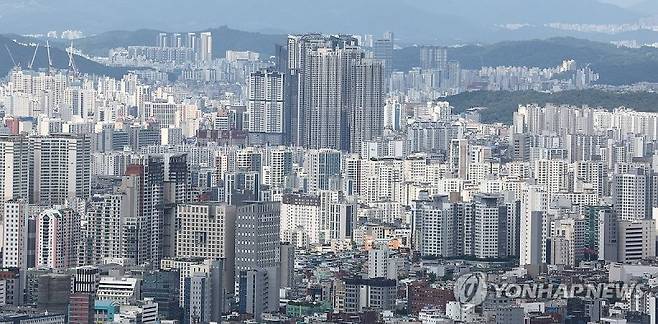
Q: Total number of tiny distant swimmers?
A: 0